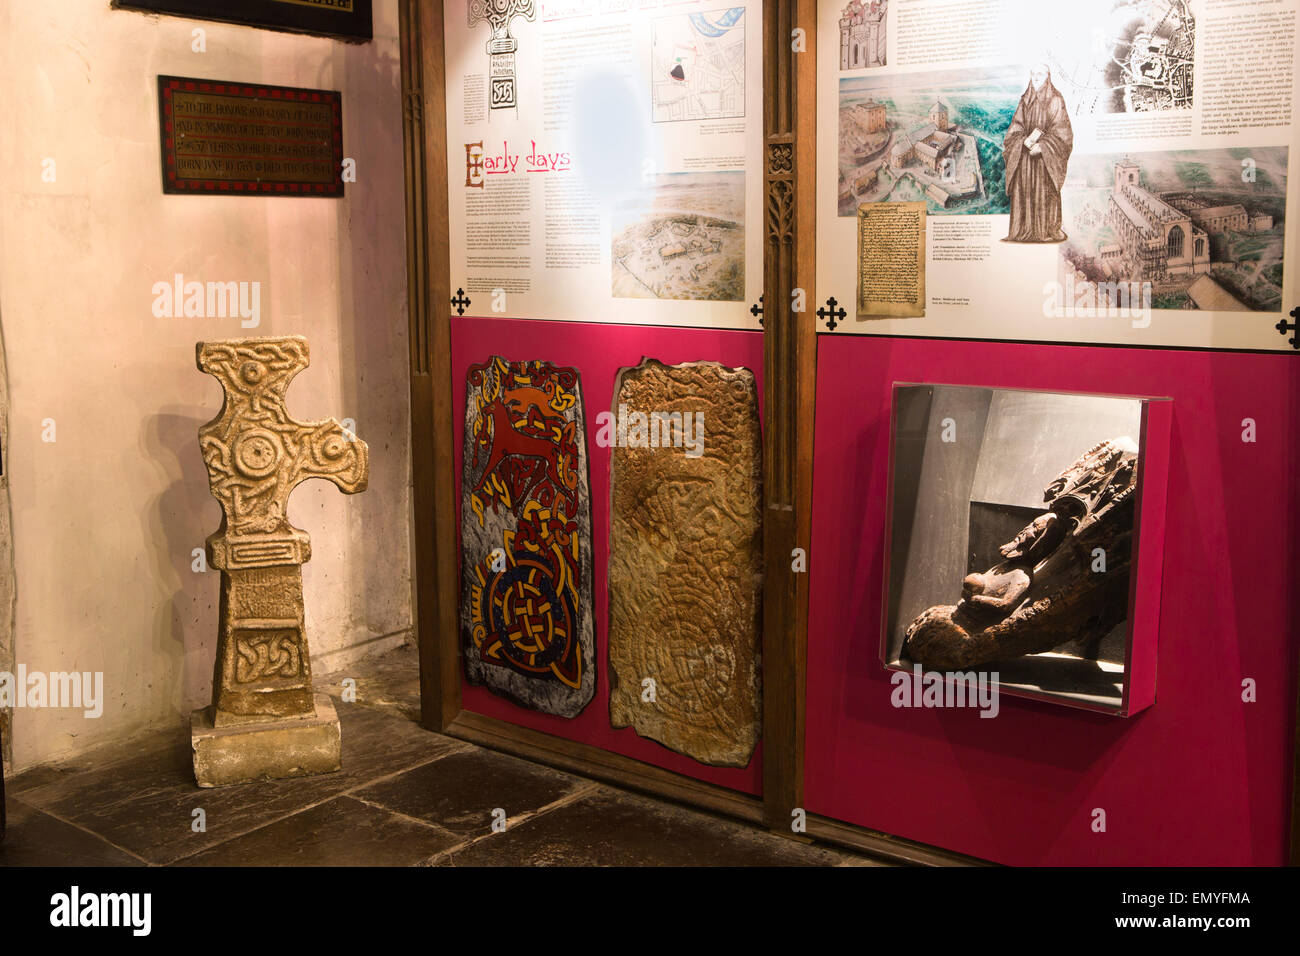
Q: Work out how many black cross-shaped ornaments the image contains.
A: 4